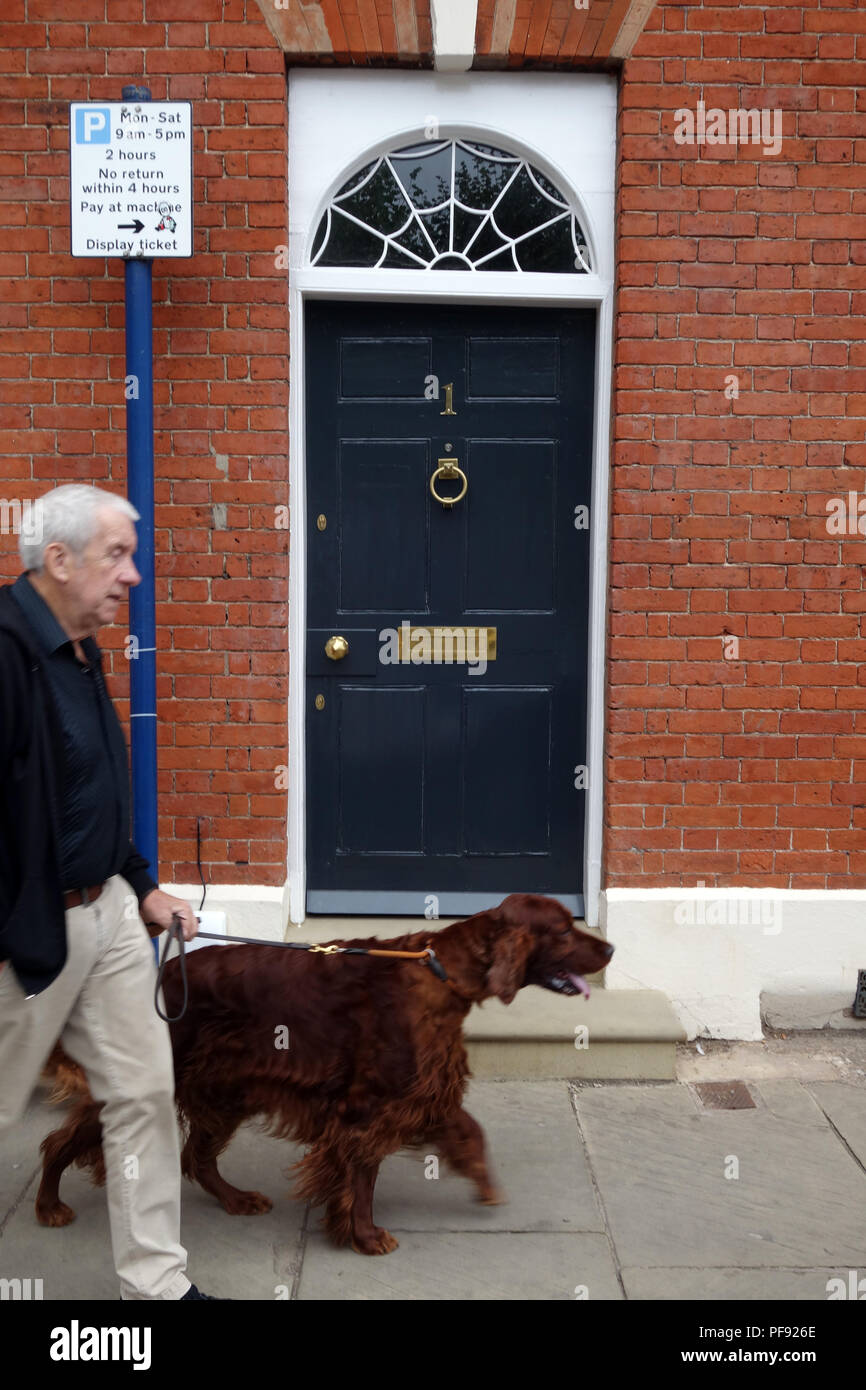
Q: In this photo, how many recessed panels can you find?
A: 6